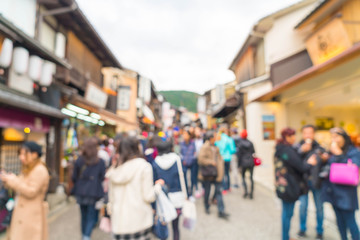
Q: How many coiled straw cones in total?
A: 0